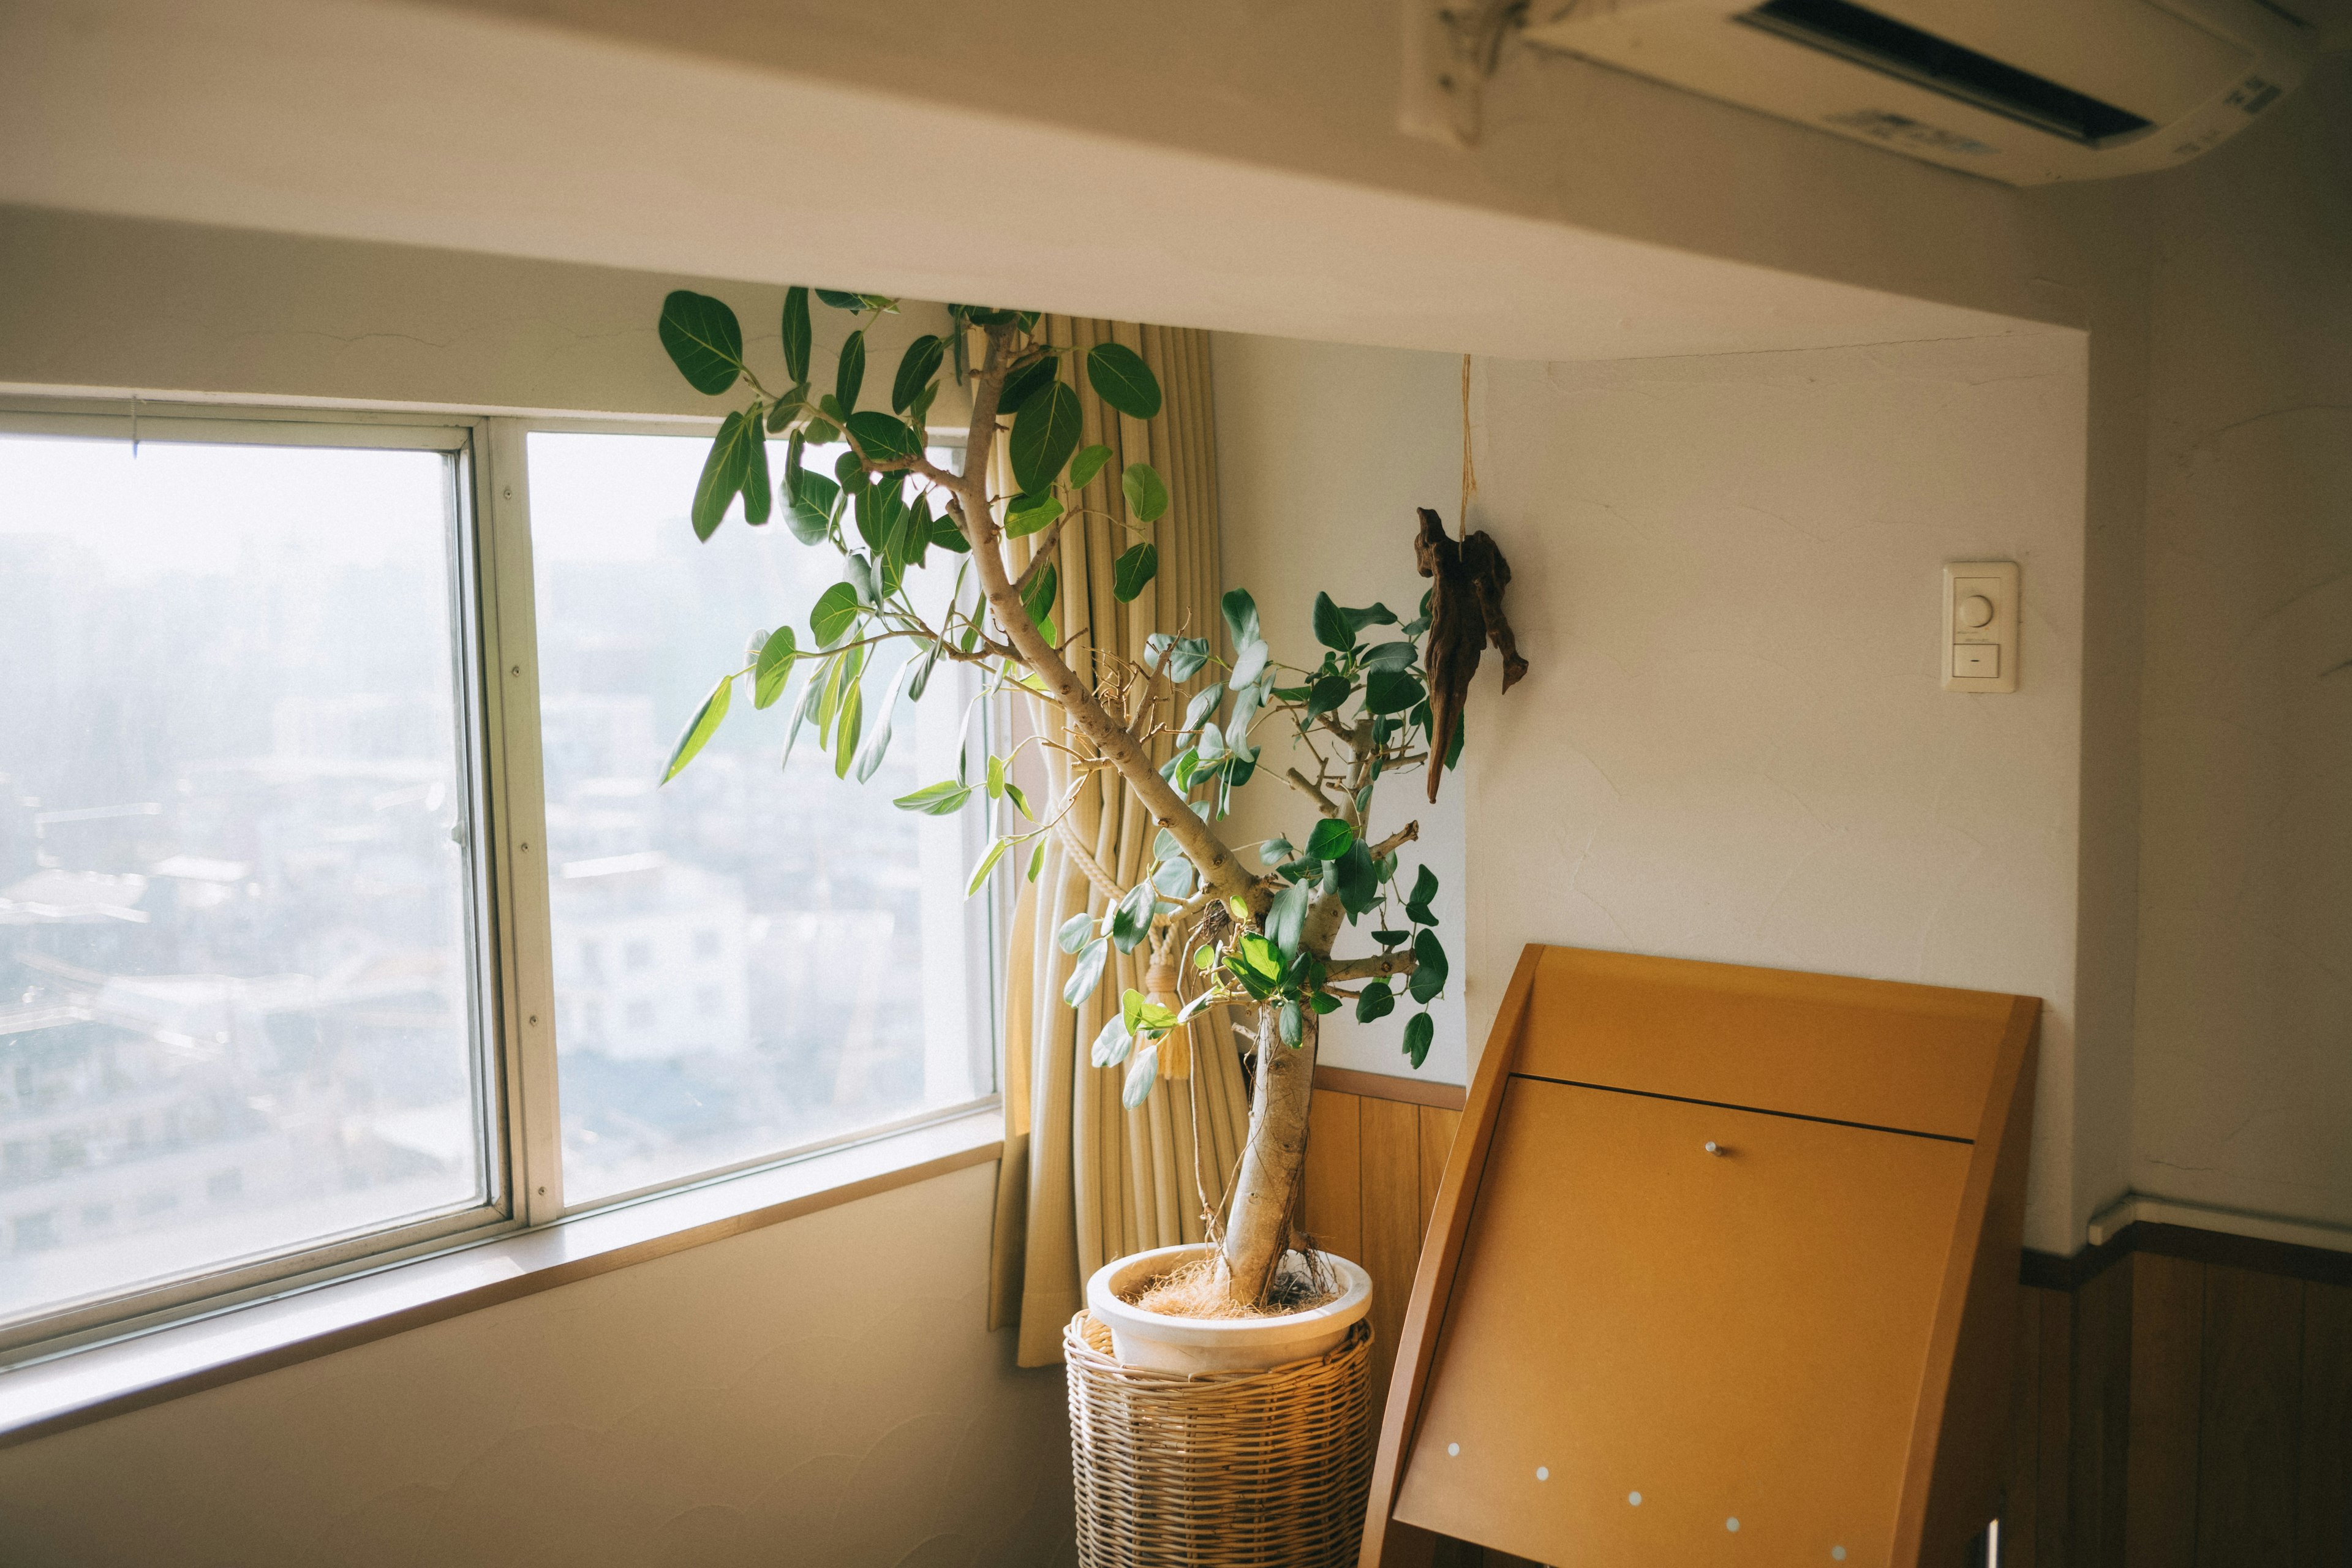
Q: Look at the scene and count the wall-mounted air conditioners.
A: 1